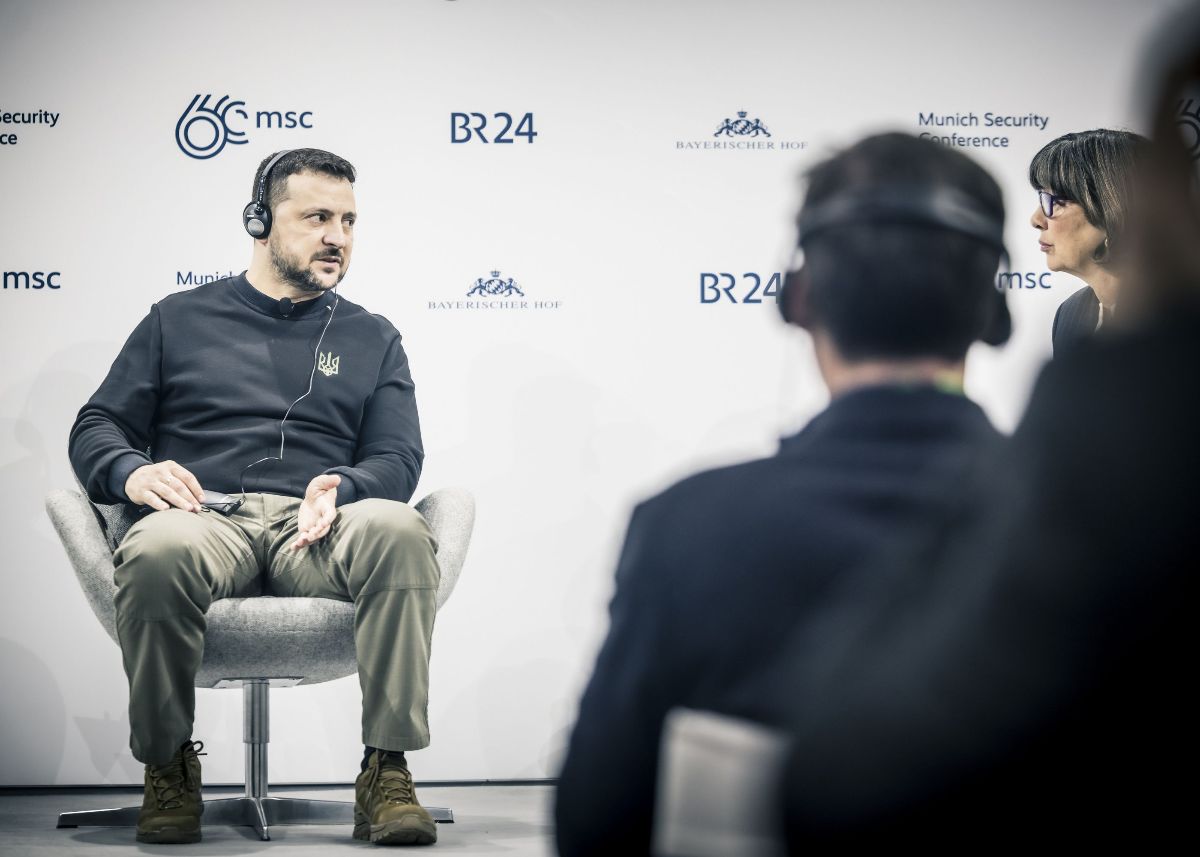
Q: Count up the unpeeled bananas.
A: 0